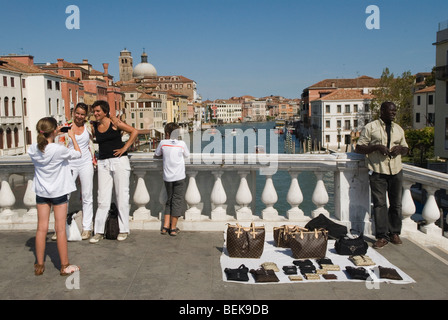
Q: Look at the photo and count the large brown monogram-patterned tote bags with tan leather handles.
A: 3